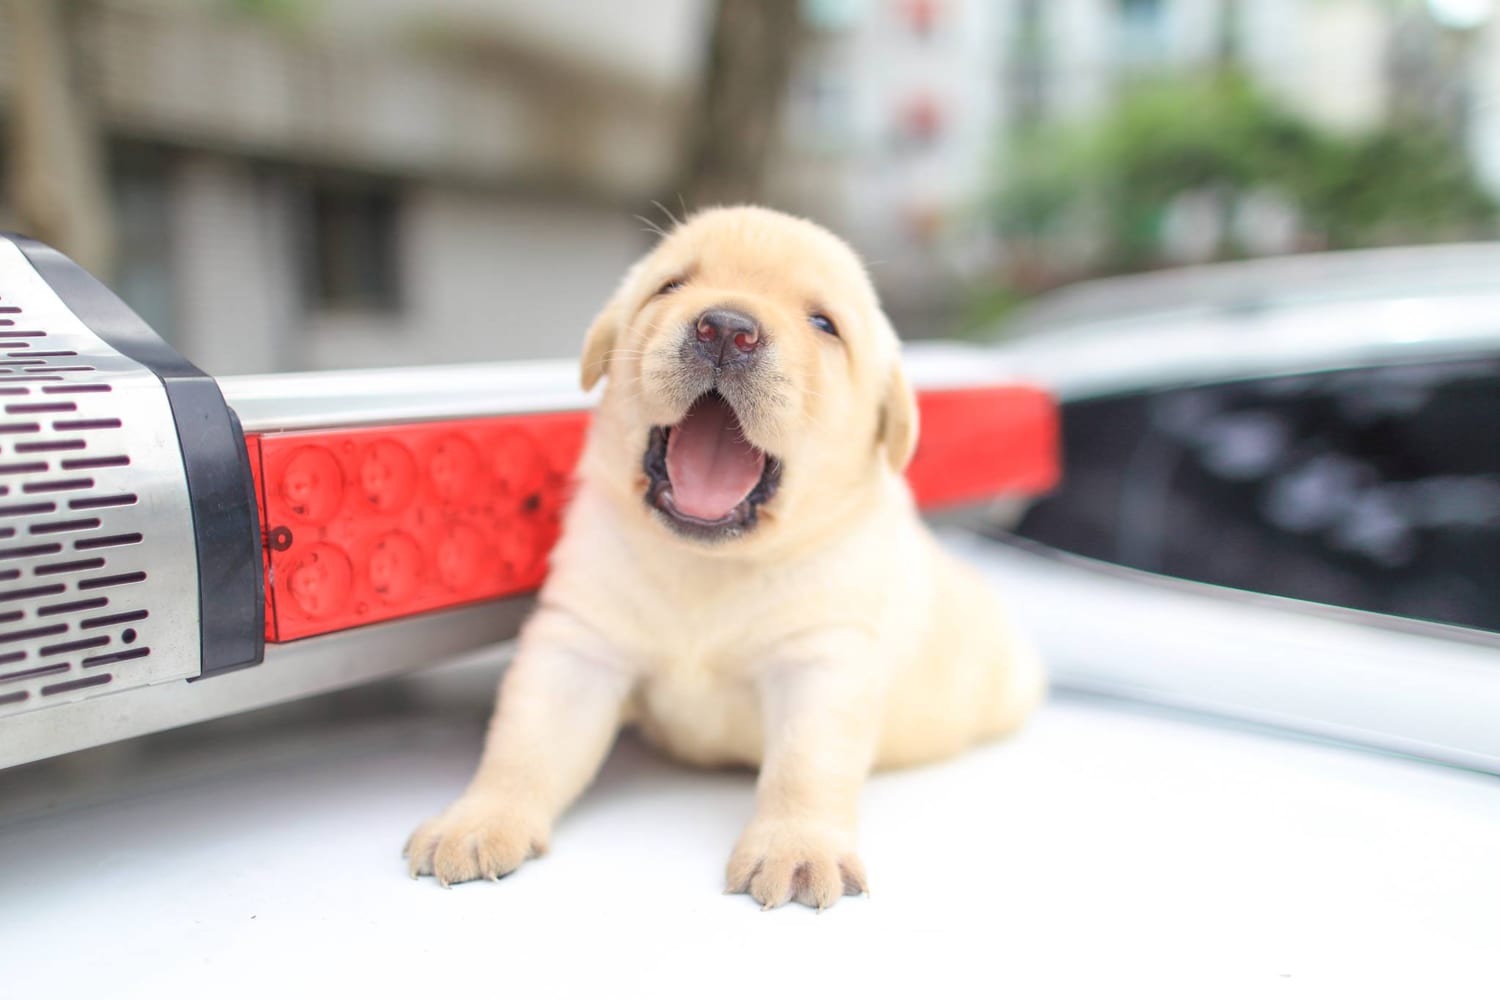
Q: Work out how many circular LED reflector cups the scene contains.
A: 8